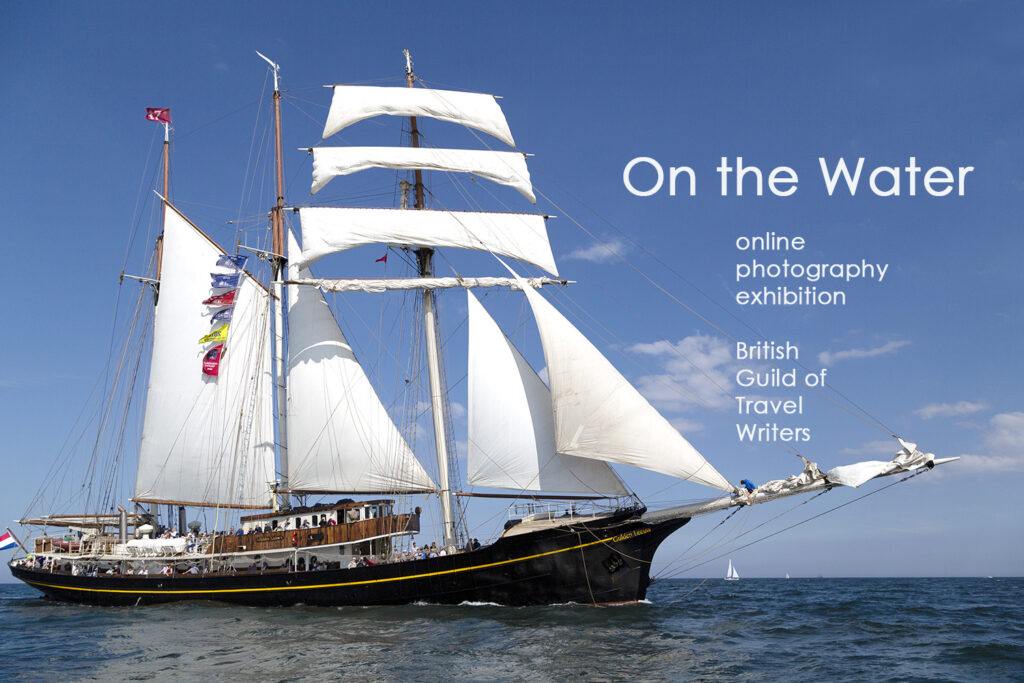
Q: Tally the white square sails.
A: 3